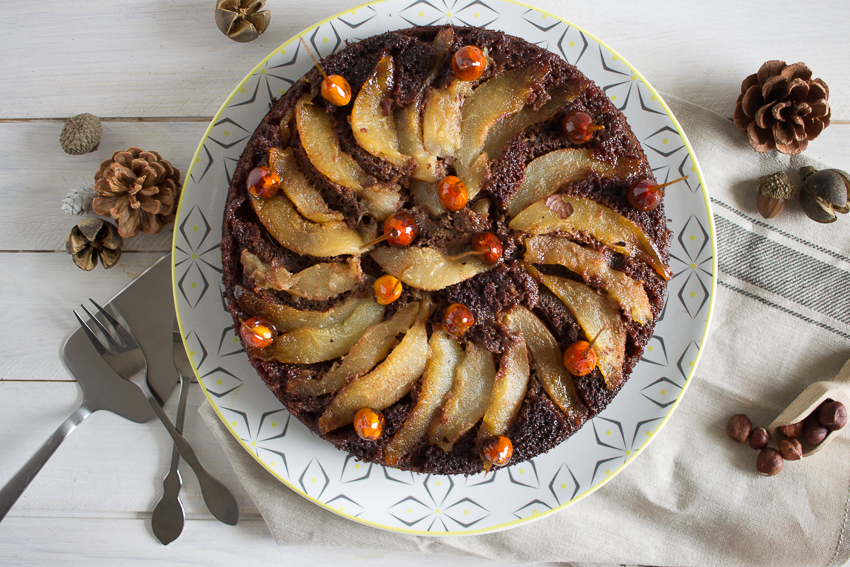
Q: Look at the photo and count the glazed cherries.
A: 14